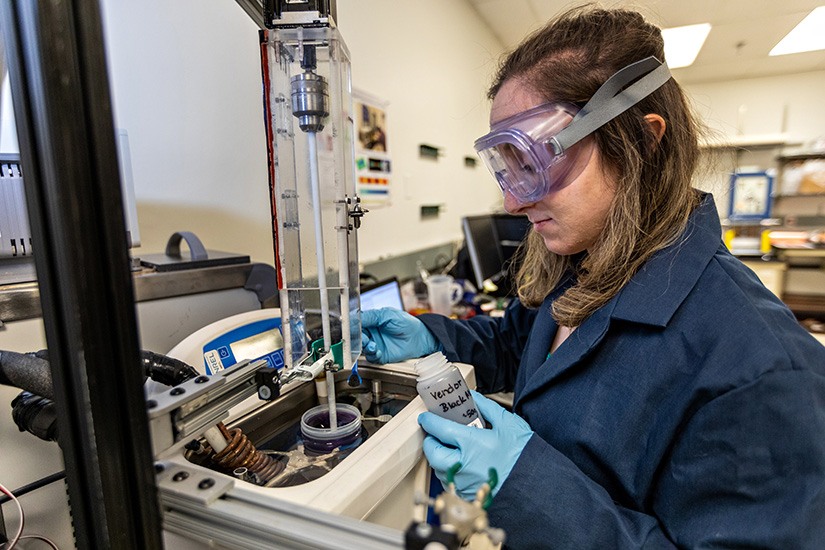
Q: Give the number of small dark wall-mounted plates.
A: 3